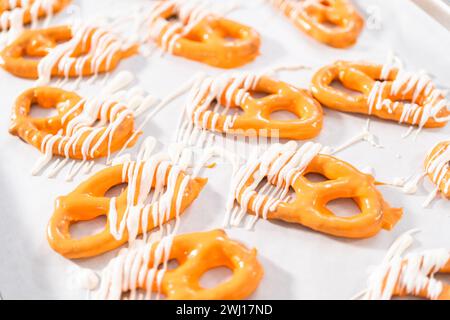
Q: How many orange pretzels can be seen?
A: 12